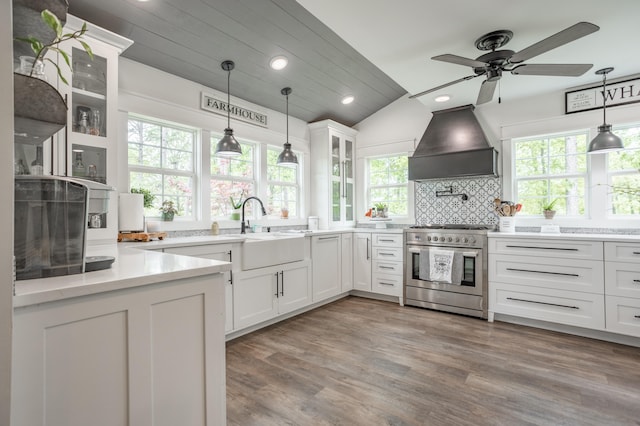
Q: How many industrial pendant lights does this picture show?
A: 3